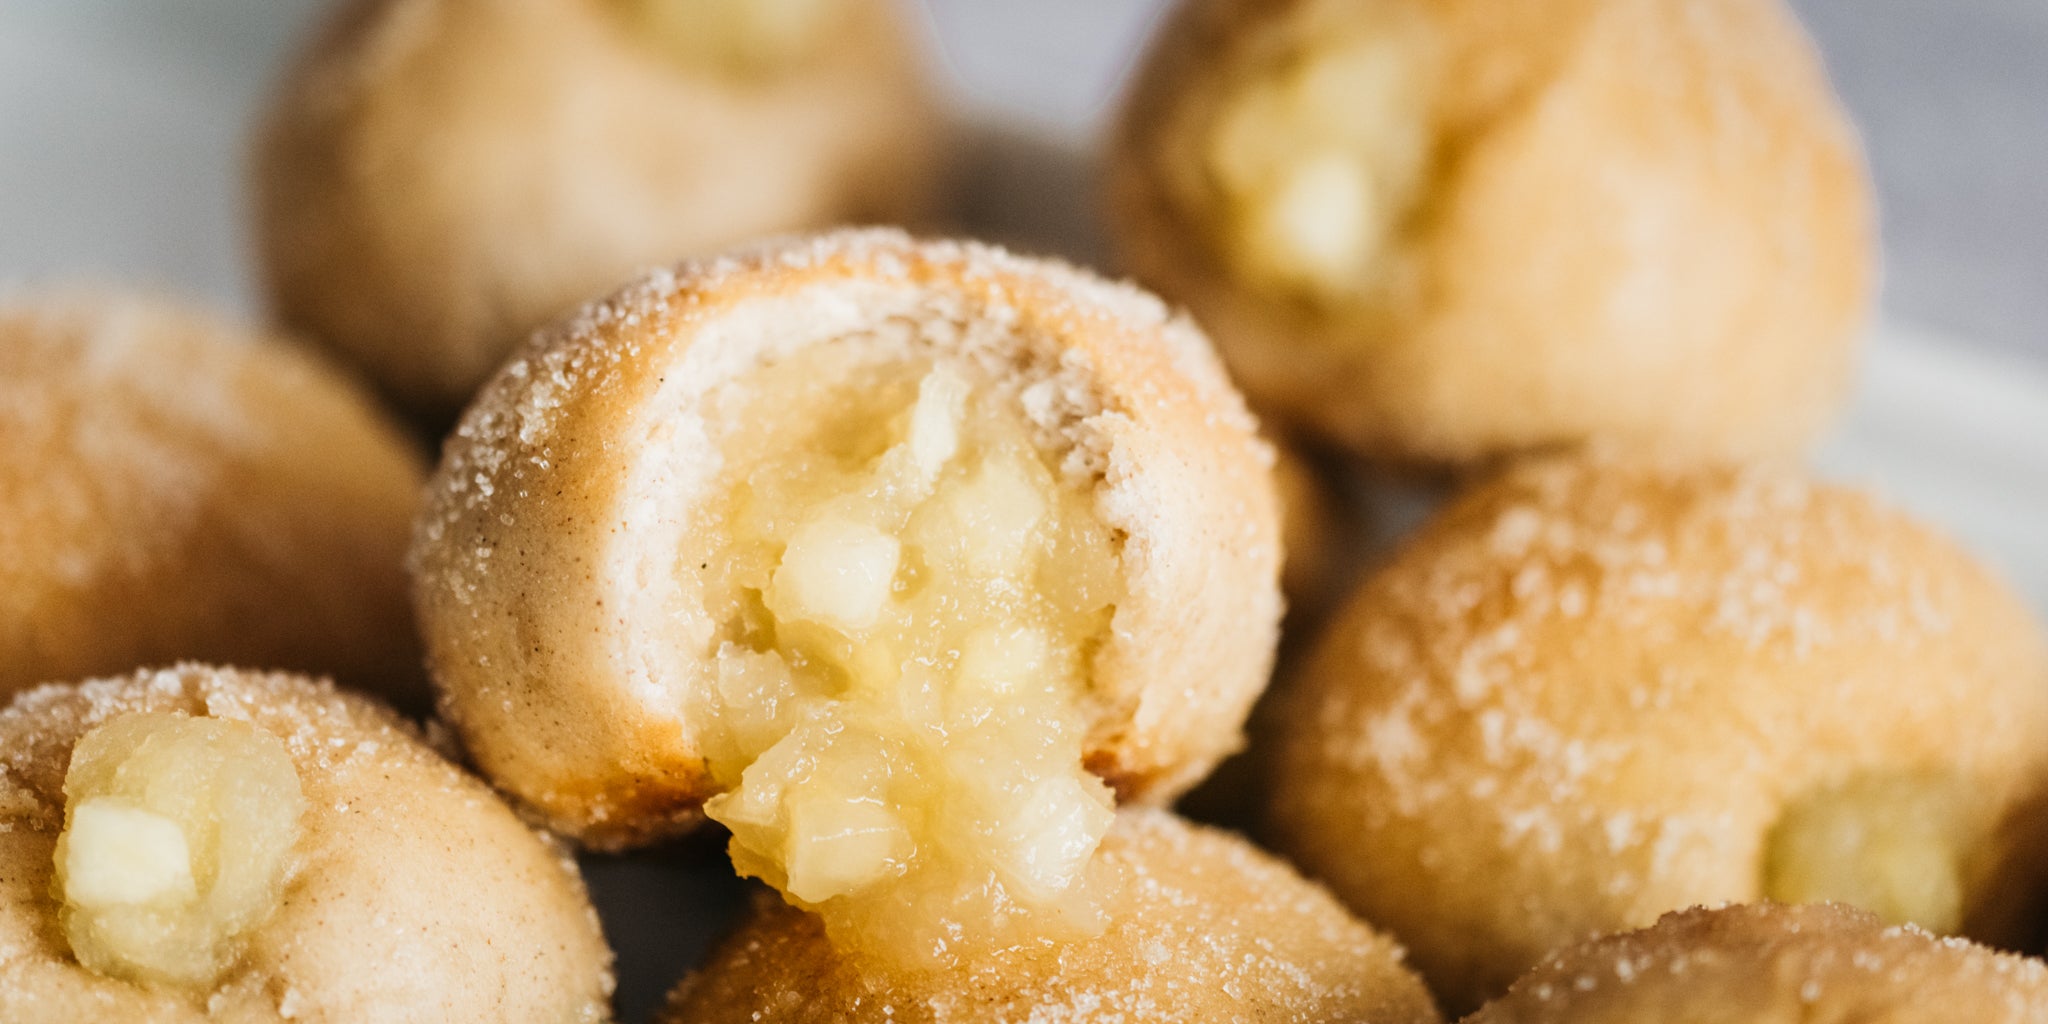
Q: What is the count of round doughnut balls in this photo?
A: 8